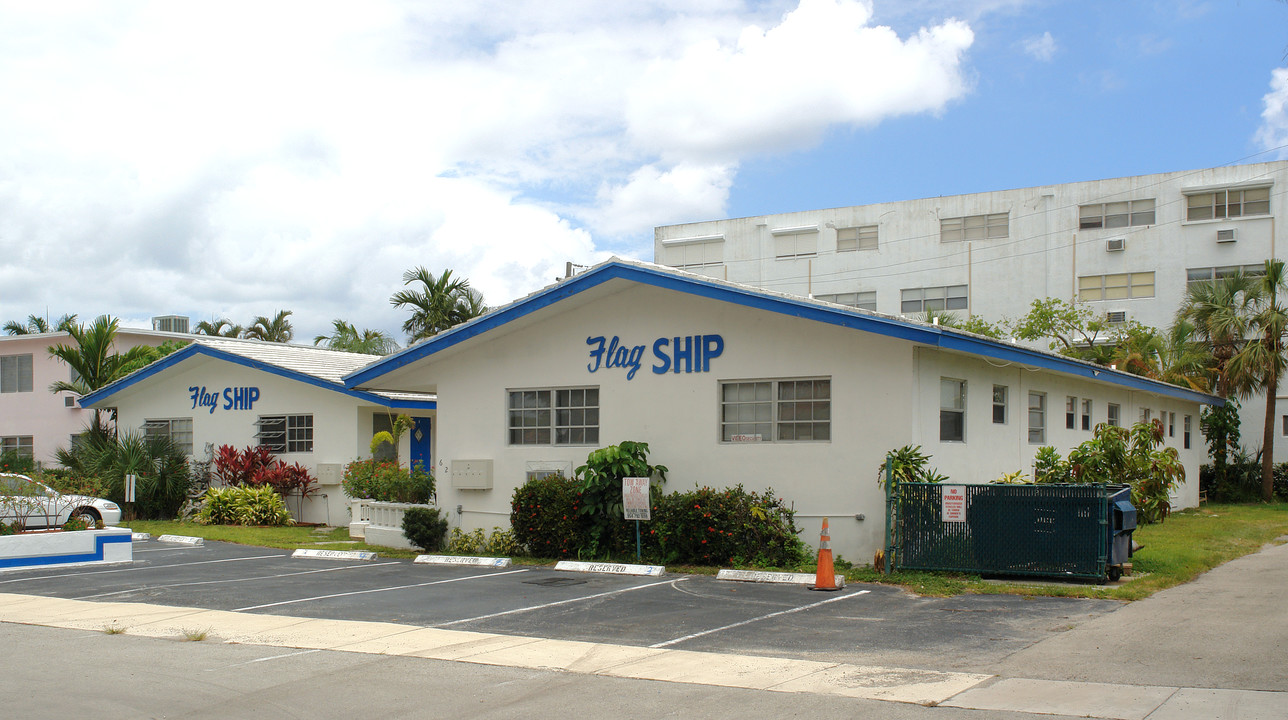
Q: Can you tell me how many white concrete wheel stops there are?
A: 6